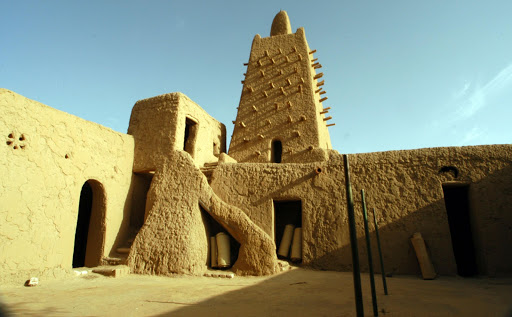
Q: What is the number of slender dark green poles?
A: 3